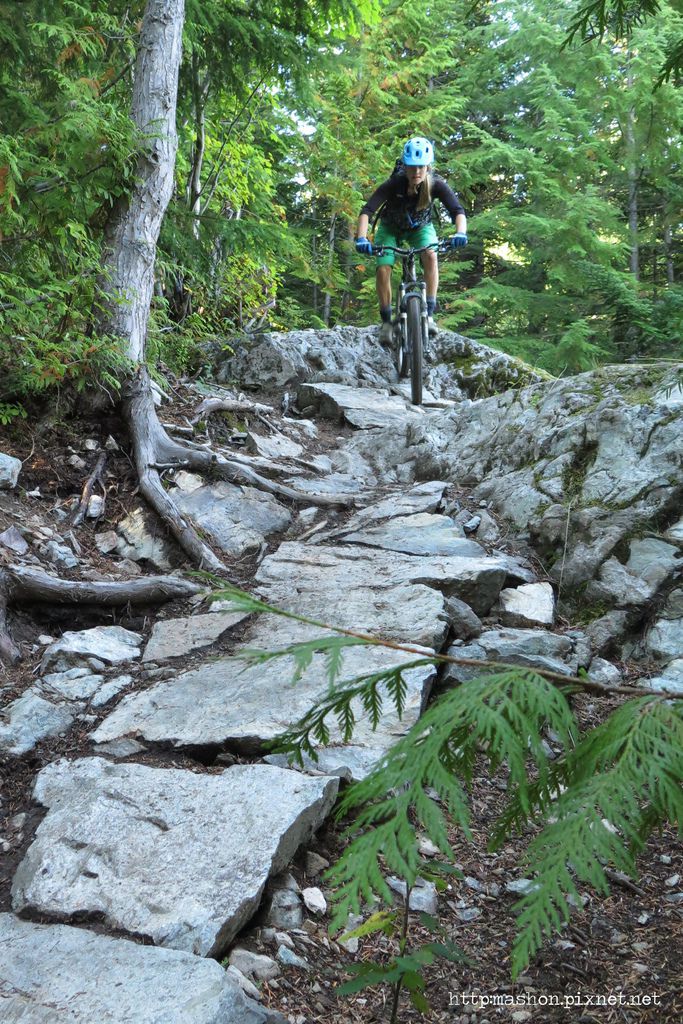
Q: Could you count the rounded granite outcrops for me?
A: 2